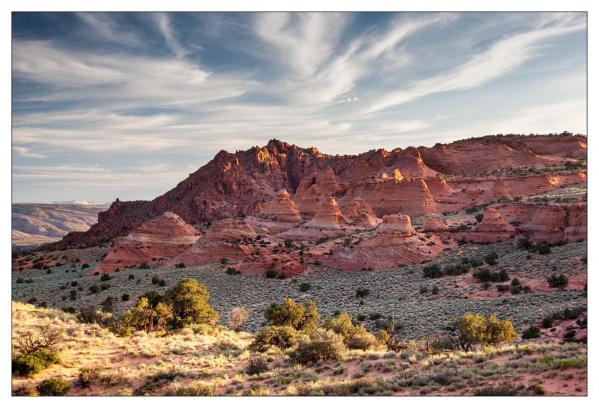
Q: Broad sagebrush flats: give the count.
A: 1